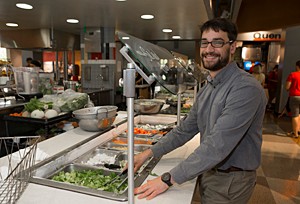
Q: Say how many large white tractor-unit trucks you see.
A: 0